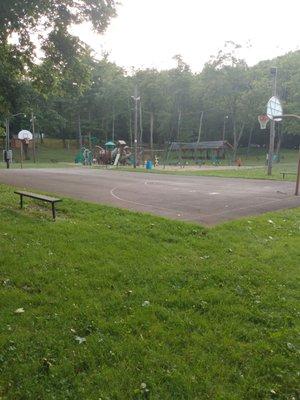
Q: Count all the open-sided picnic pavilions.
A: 1